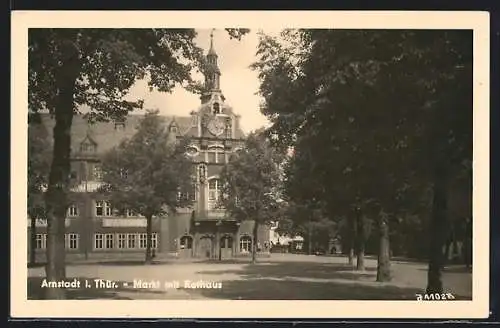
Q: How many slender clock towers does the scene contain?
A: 1